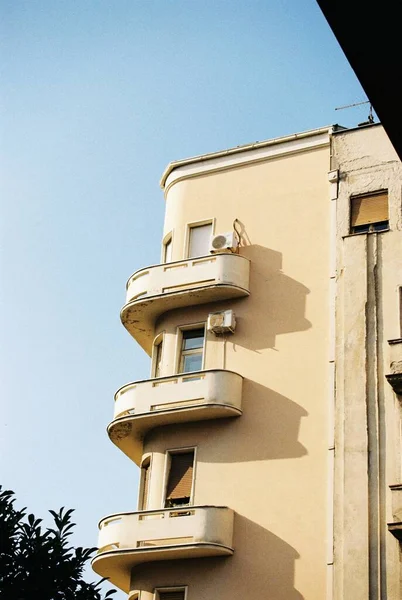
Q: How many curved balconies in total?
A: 3